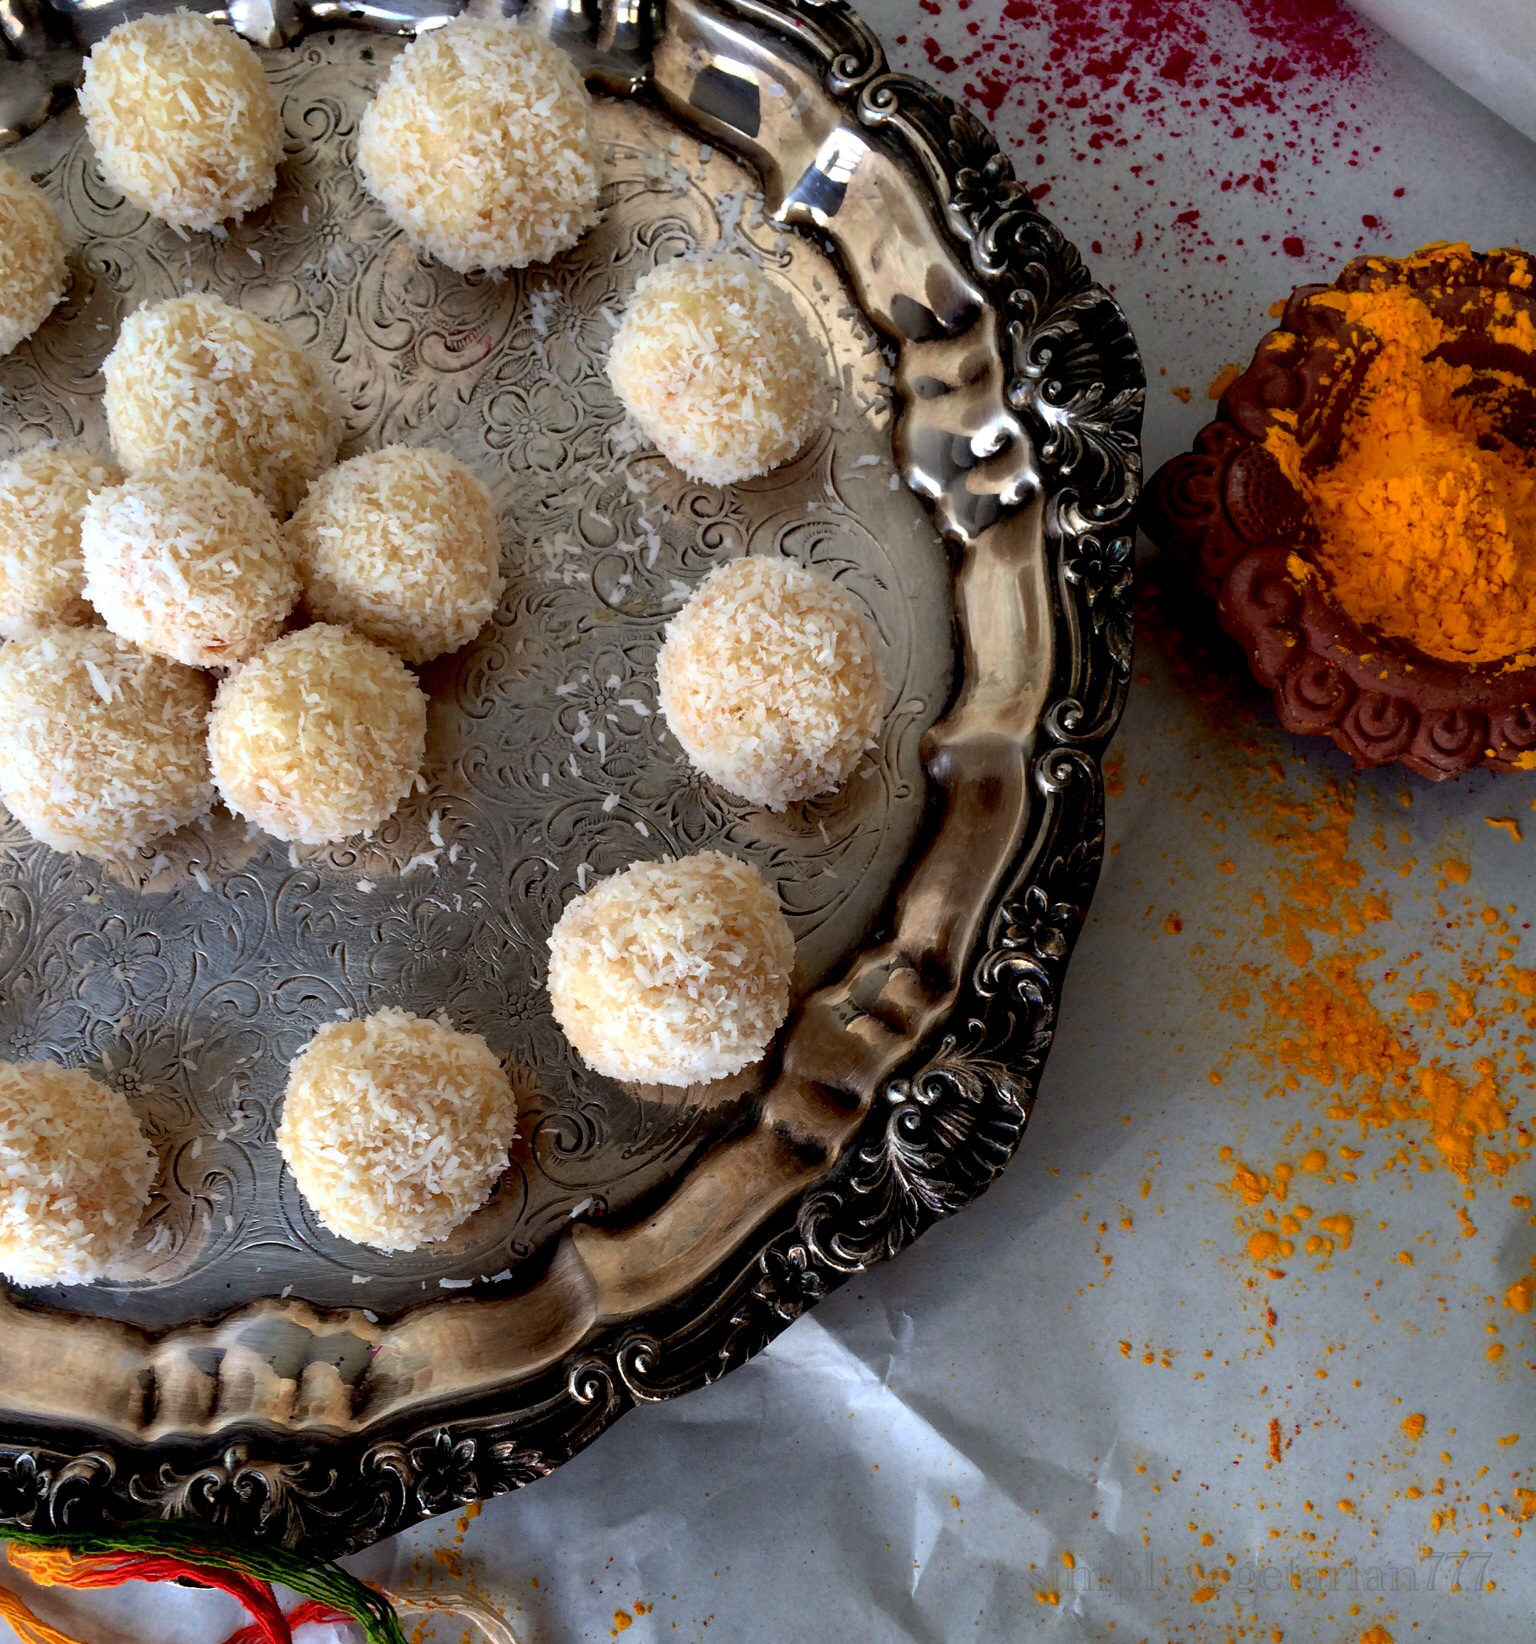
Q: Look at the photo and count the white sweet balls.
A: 14